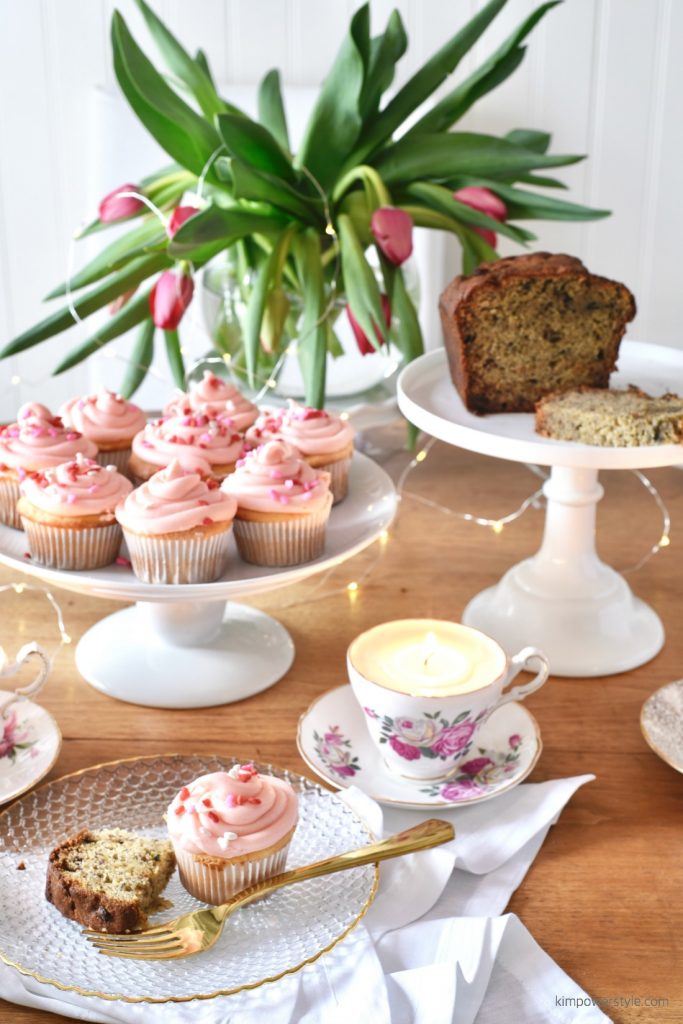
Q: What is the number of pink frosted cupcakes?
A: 9